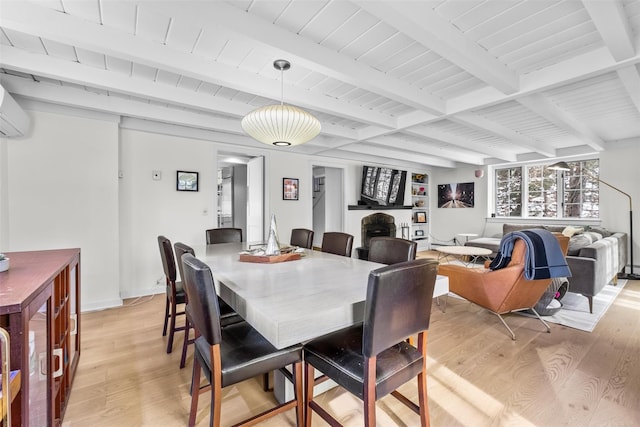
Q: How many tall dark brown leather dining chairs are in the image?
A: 8